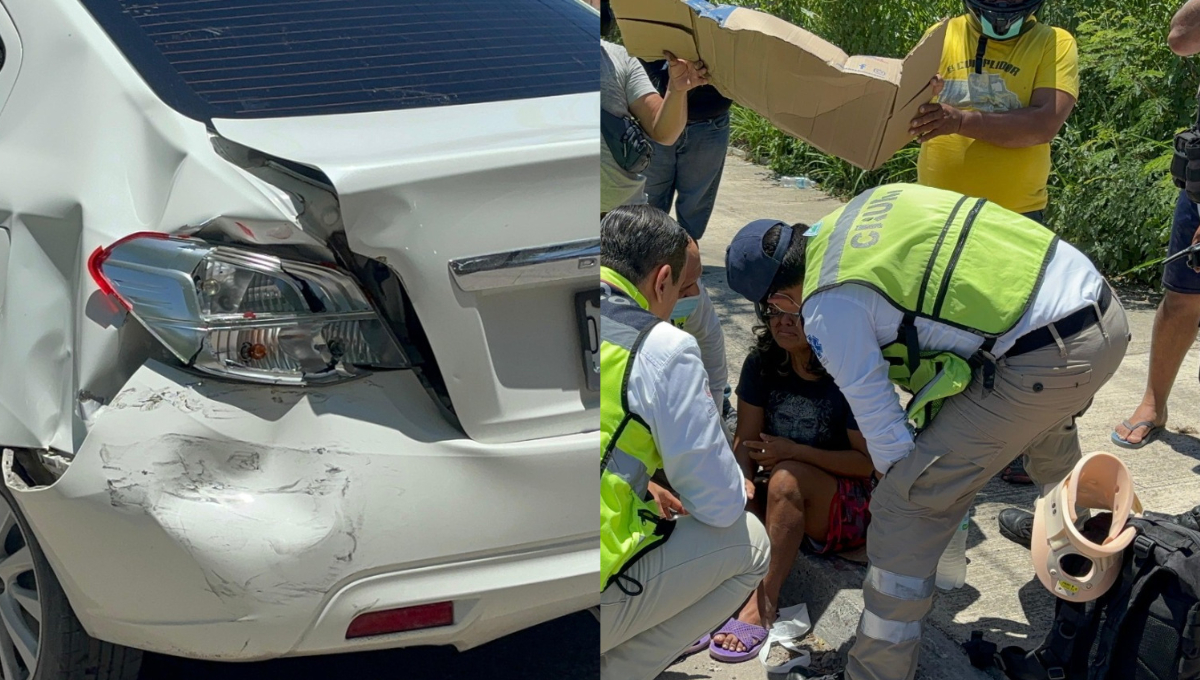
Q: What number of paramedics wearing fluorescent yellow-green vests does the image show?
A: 2